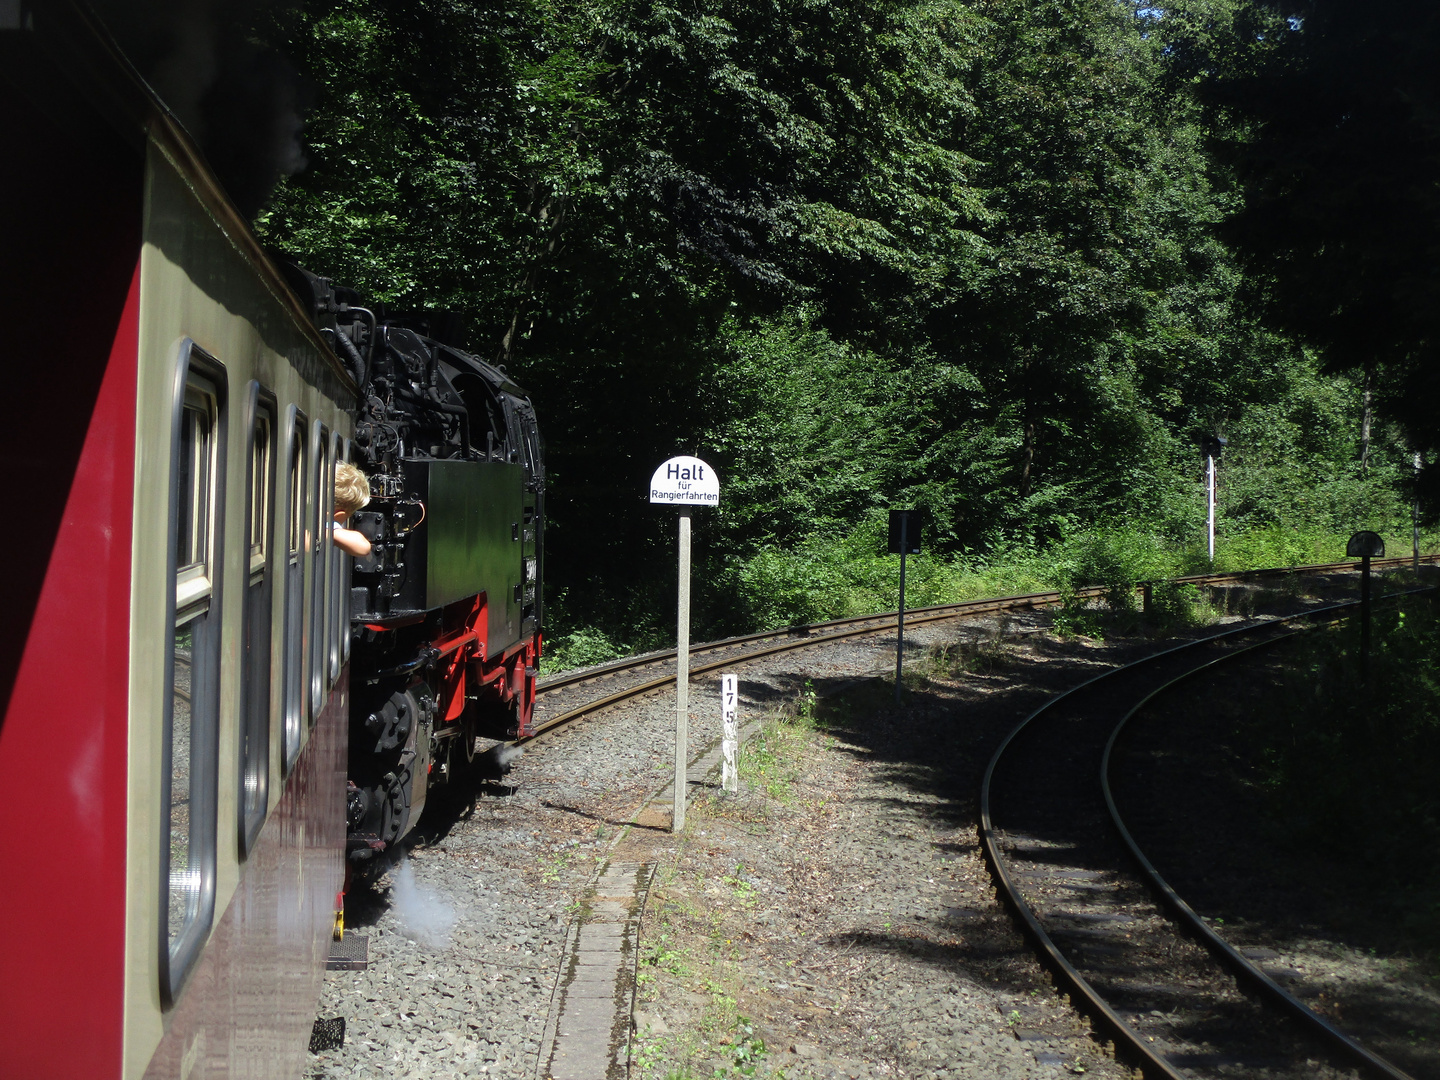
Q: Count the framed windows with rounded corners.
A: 6